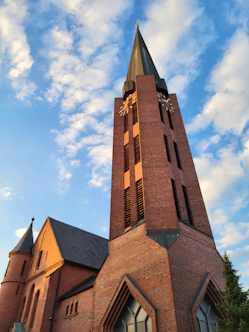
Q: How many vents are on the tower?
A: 12